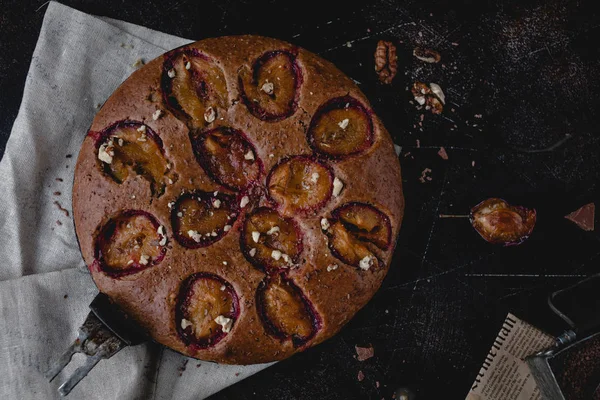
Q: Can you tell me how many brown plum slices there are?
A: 13